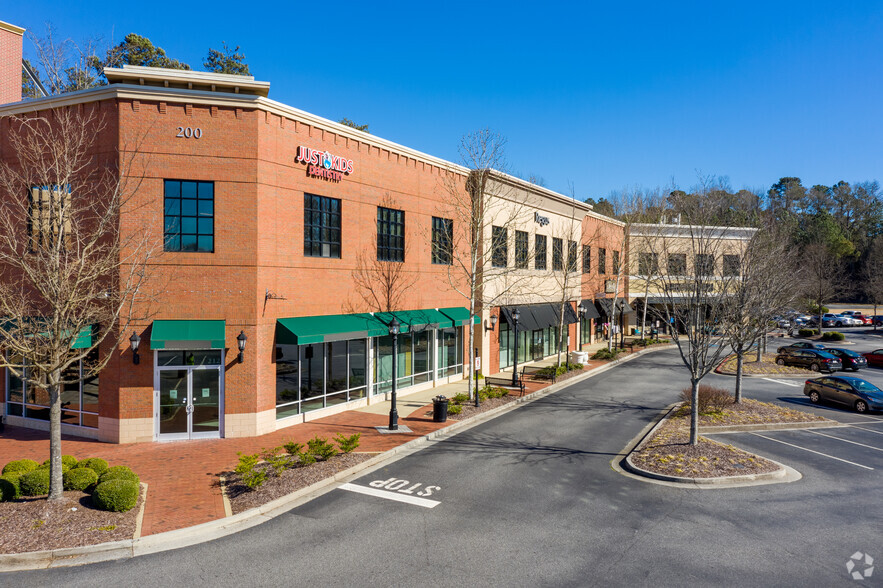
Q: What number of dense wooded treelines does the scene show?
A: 1